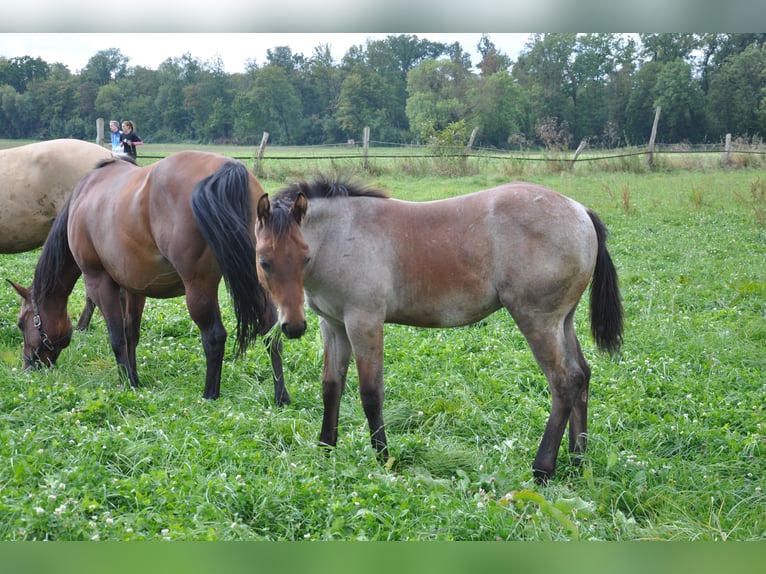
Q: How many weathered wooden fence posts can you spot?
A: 7